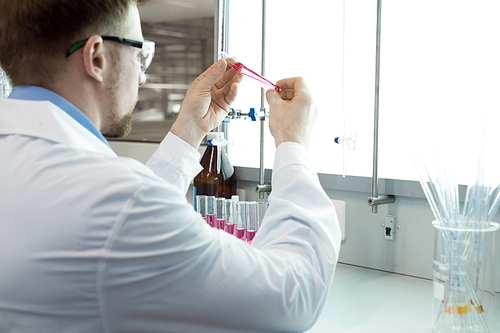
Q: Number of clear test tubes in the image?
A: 7